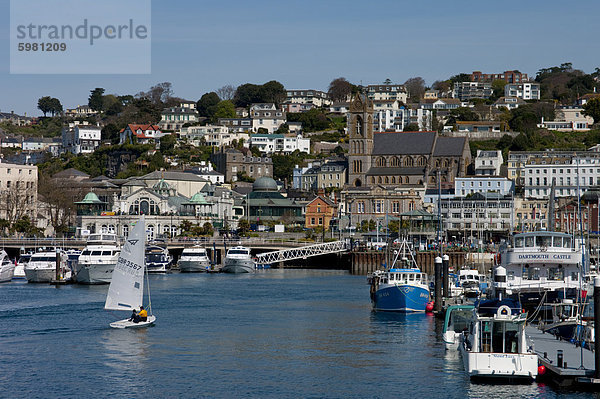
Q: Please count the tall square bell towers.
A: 1